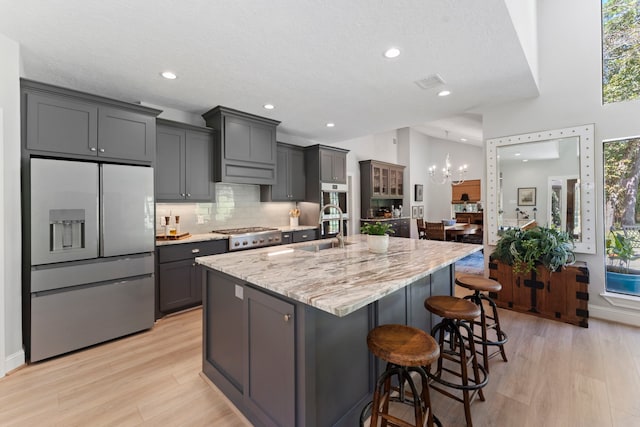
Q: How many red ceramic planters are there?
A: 0